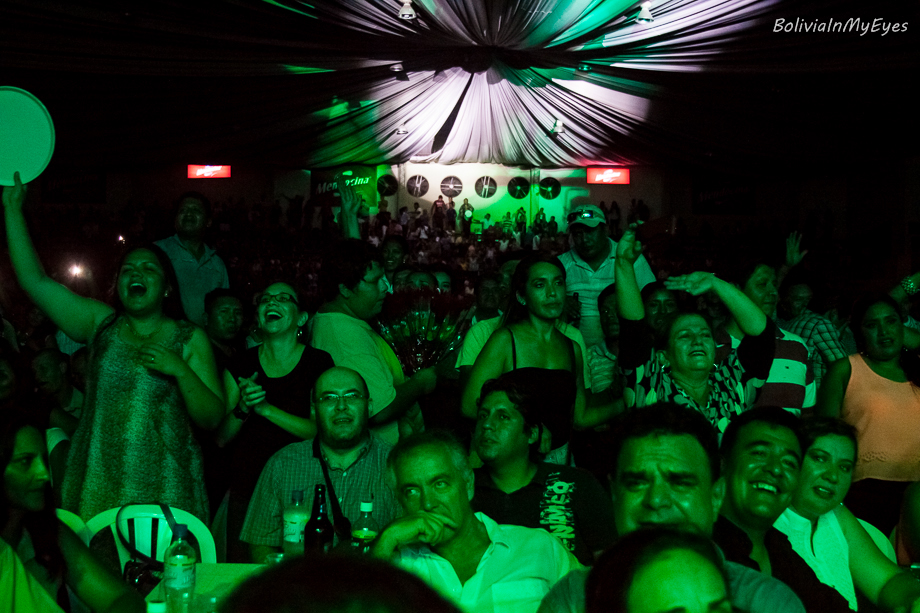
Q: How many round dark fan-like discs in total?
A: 6